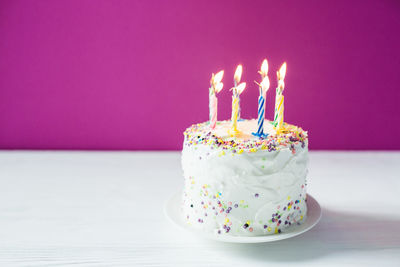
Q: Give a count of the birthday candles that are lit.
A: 8